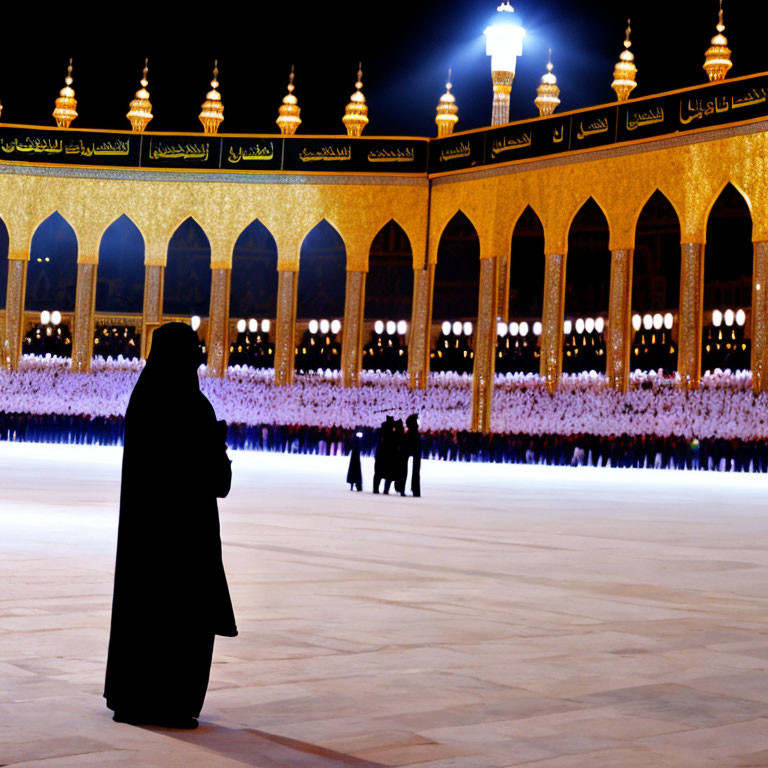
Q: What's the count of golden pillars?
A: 12